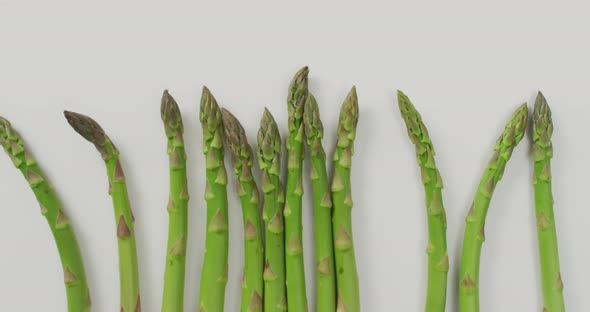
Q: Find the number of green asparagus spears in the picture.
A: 12